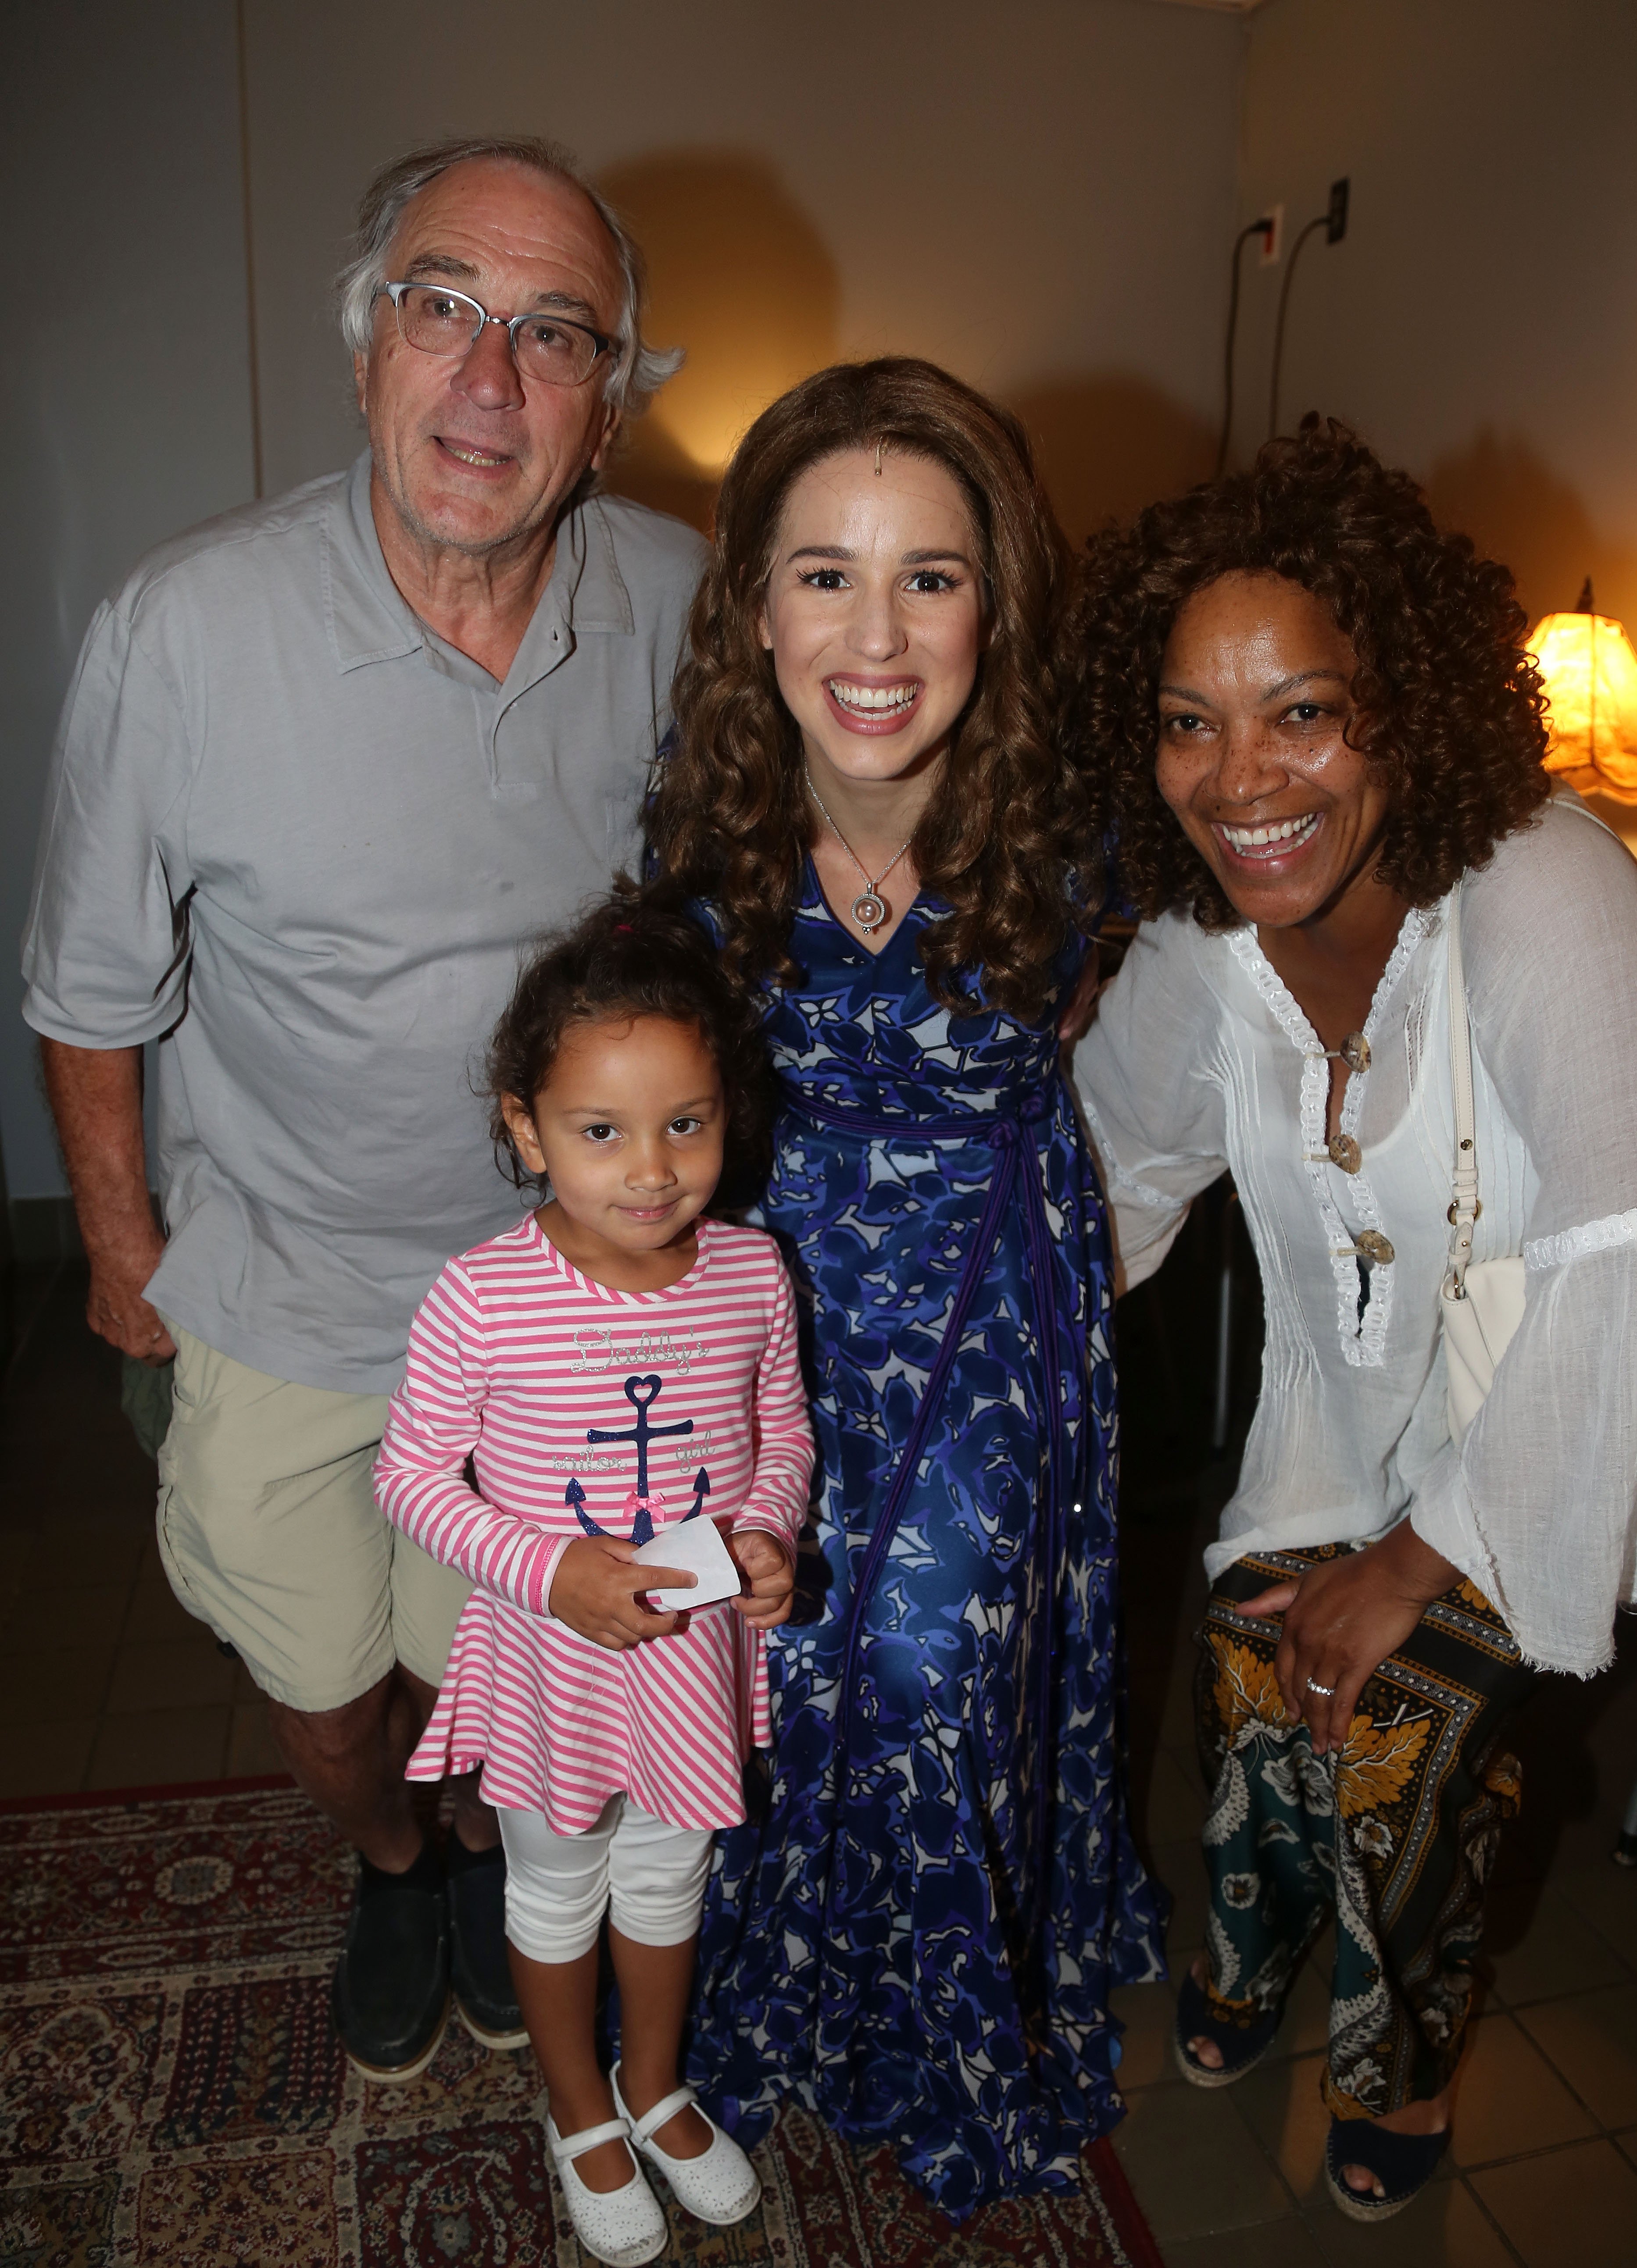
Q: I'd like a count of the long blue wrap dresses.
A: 1